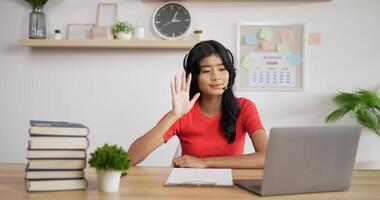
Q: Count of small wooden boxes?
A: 1